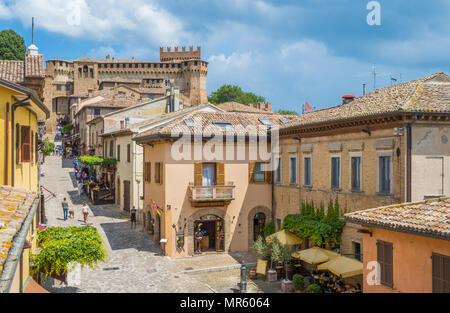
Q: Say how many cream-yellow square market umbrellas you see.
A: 3